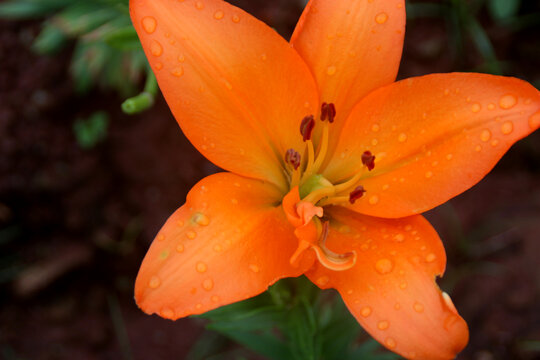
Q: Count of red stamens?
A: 5